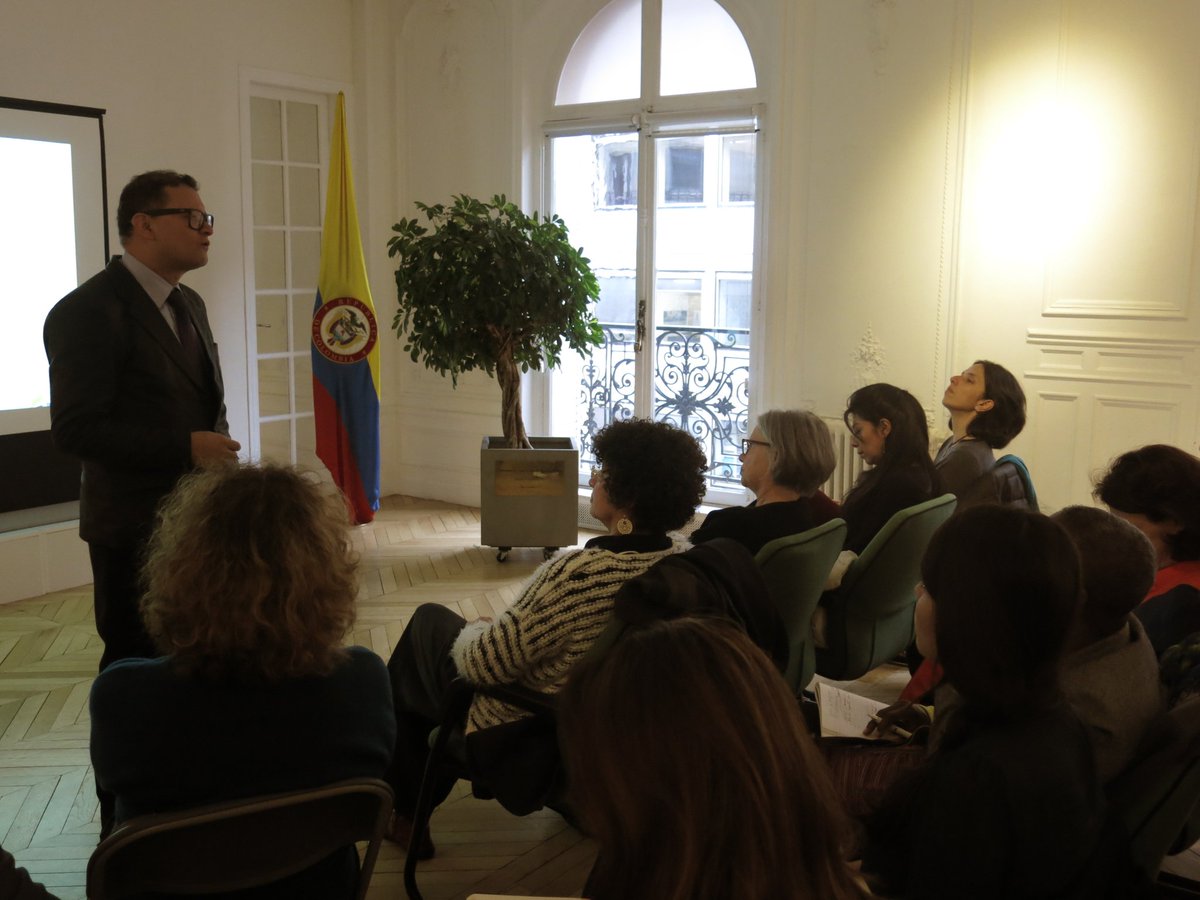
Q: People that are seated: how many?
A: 9